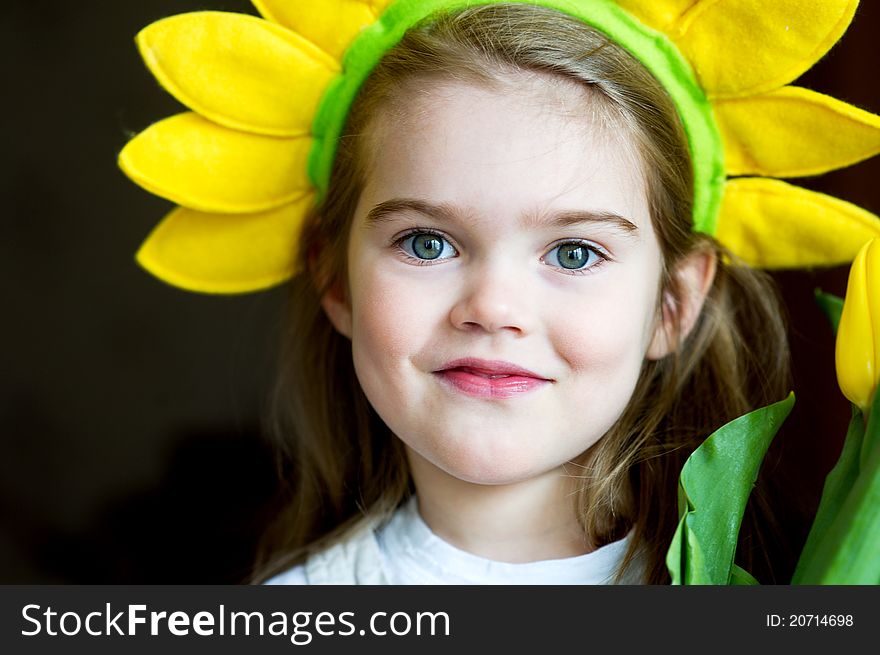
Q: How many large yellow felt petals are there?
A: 8